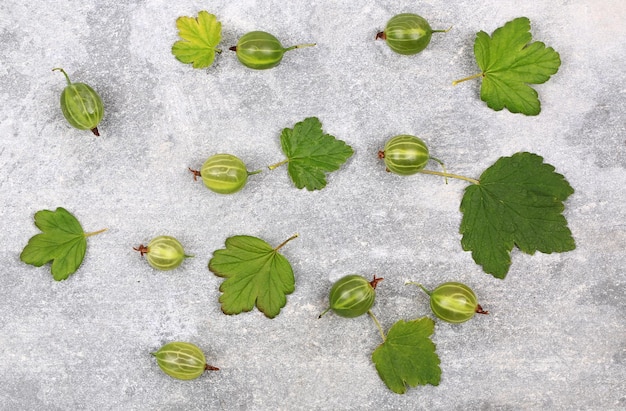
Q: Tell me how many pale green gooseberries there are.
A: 9